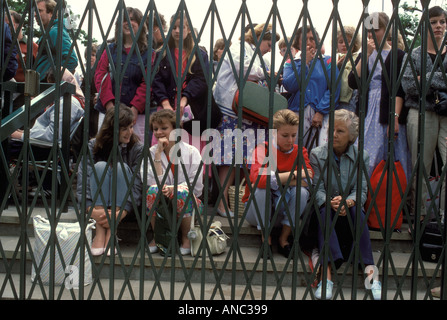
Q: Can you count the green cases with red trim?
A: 1